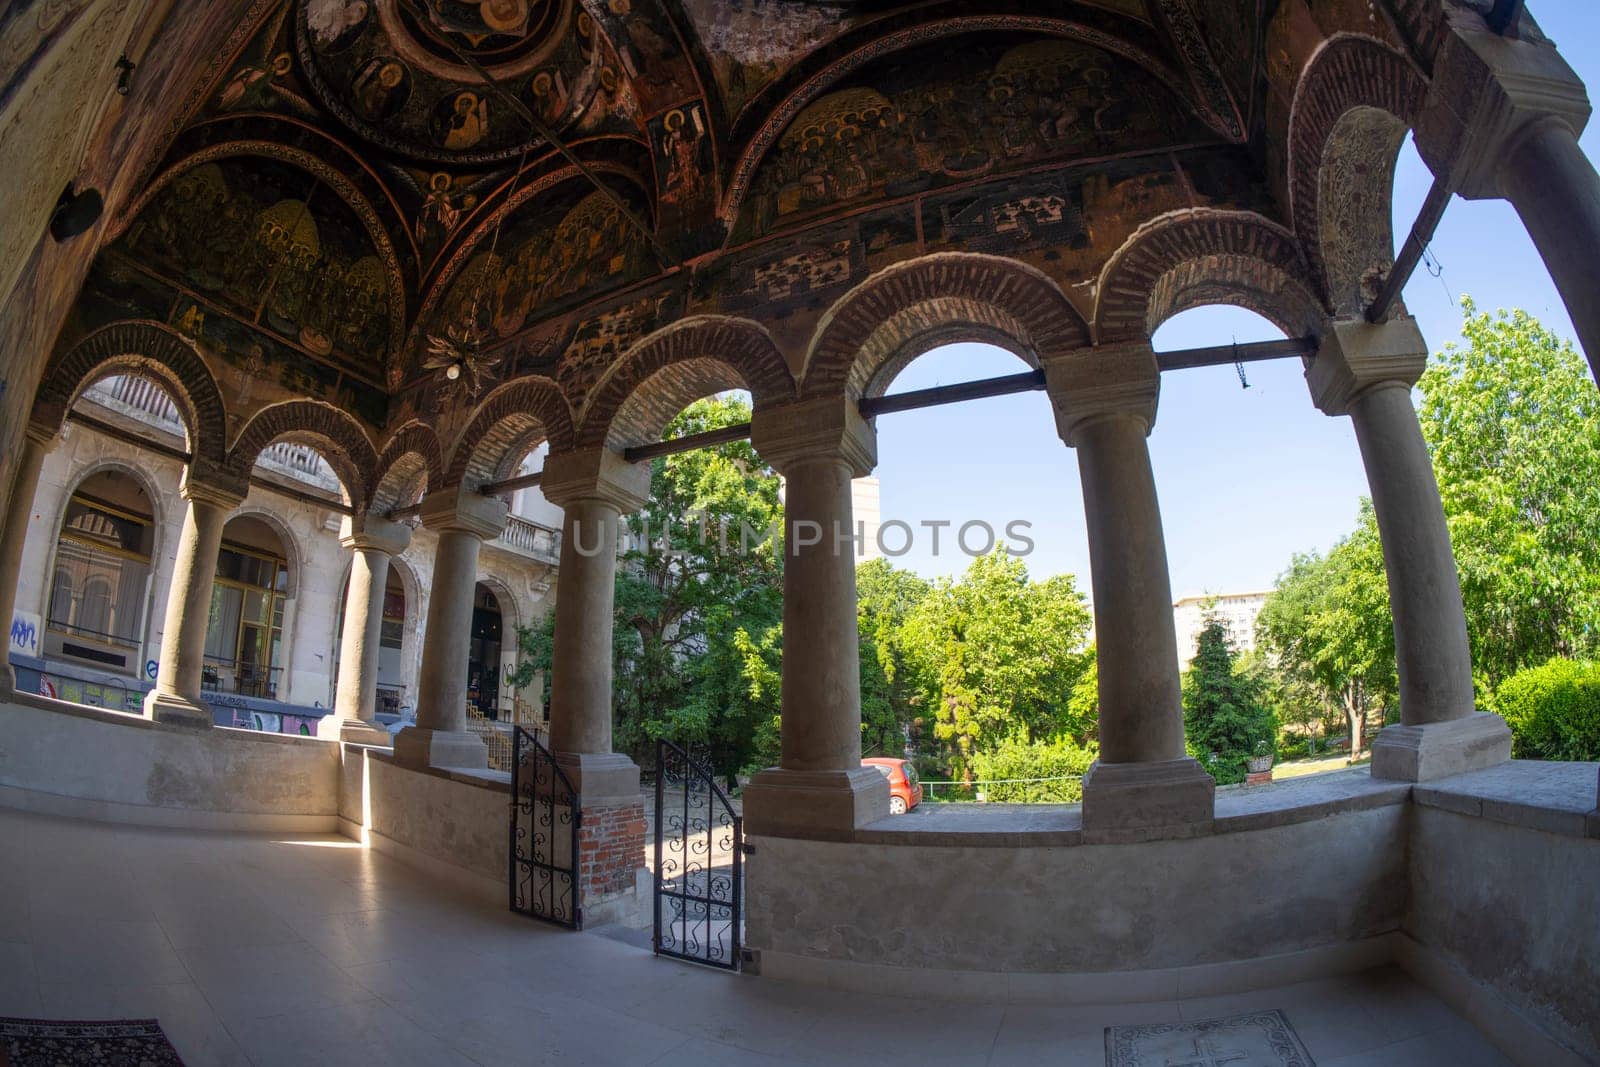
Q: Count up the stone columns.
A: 9